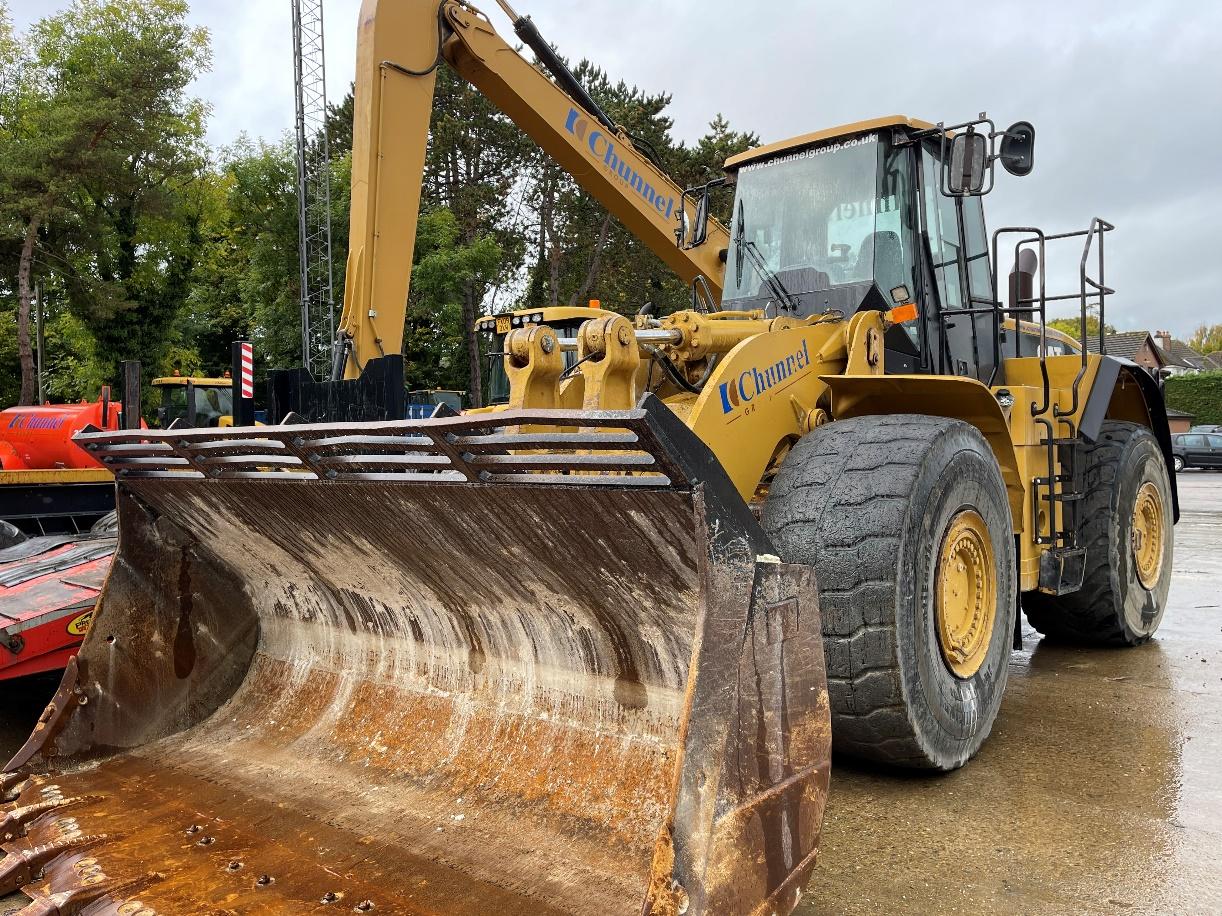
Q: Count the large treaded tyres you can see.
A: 2